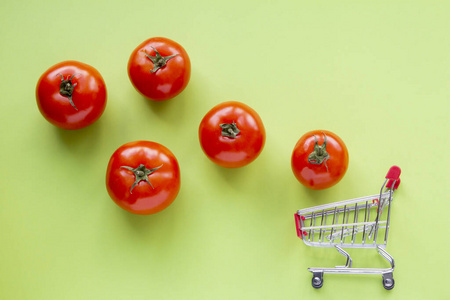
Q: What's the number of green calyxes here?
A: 5